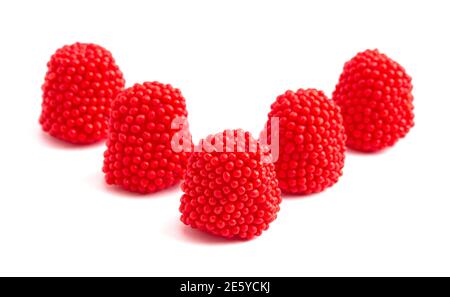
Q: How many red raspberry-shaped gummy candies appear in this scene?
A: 5